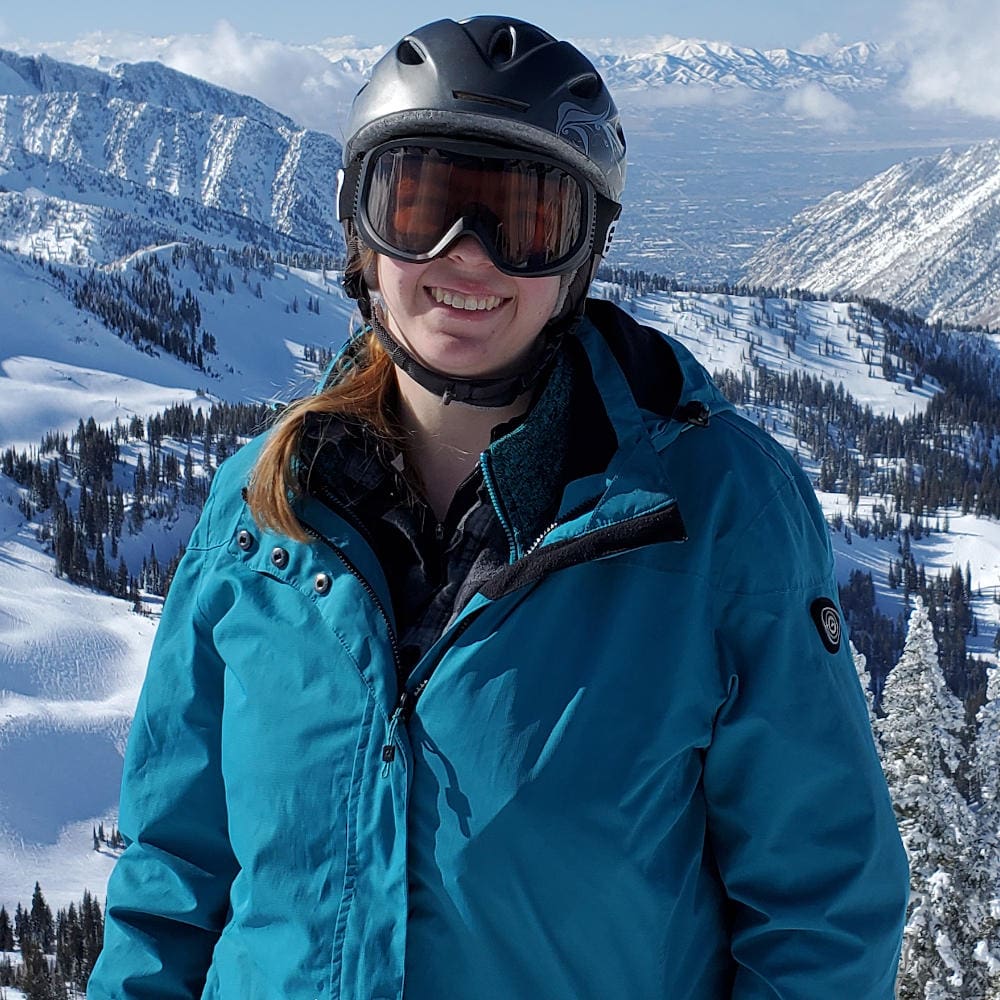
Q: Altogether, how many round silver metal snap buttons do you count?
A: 3